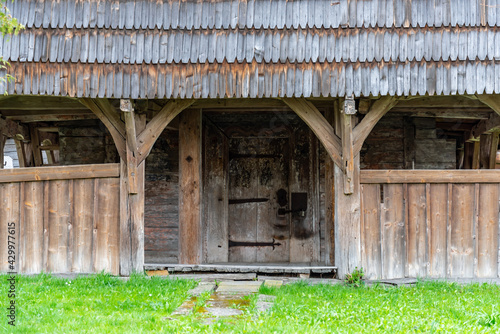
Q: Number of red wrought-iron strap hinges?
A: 0